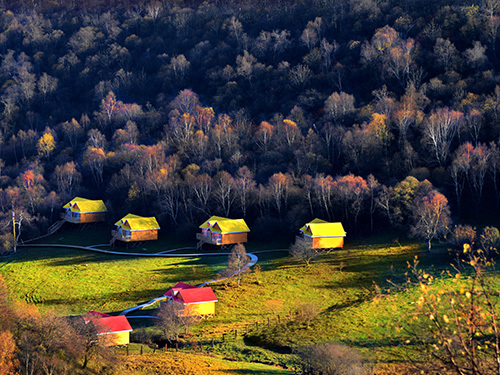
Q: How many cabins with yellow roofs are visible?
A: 4